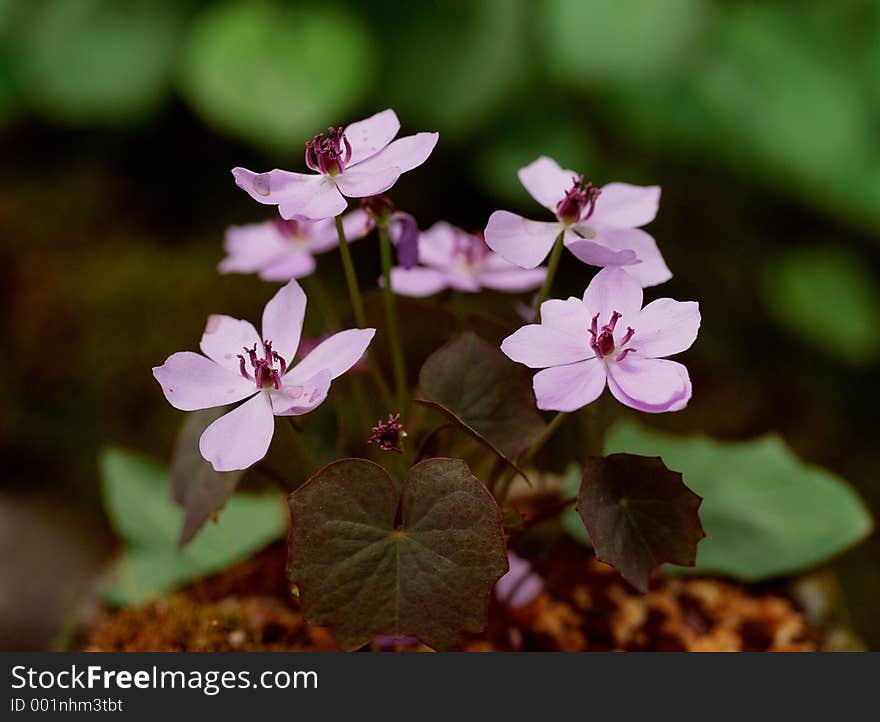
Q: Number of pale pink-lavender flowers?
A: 6